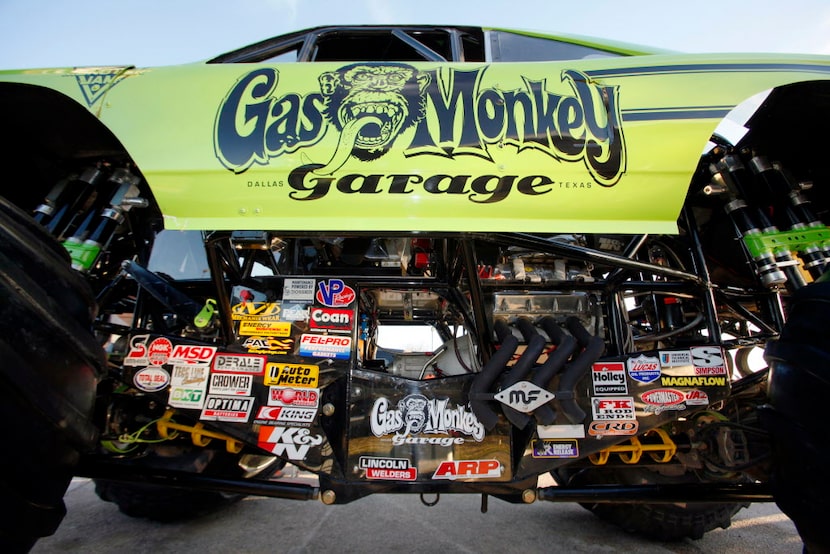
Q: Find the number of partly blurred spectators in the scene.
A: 0